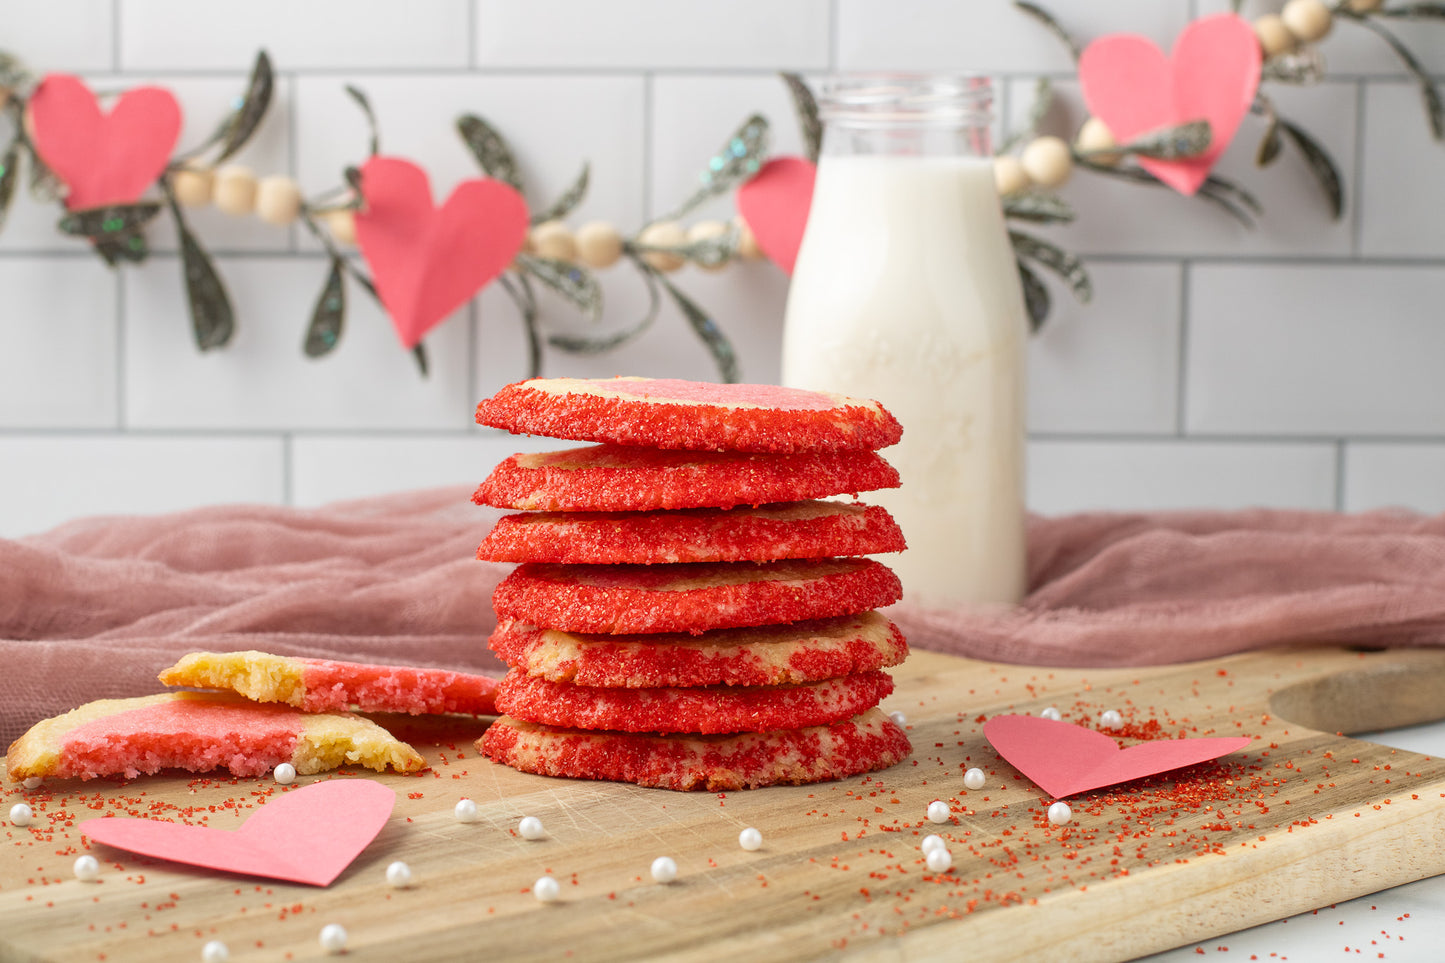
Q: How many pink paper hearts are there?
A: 6